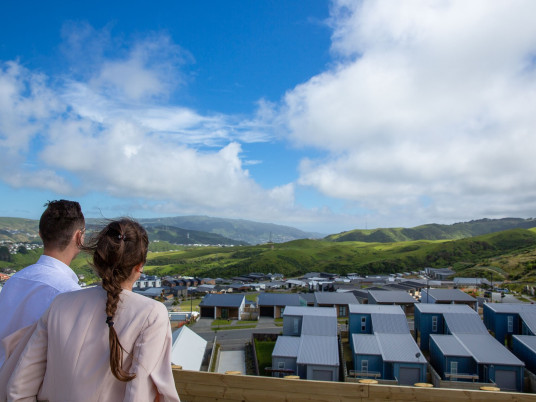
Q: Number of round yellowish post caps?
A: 6